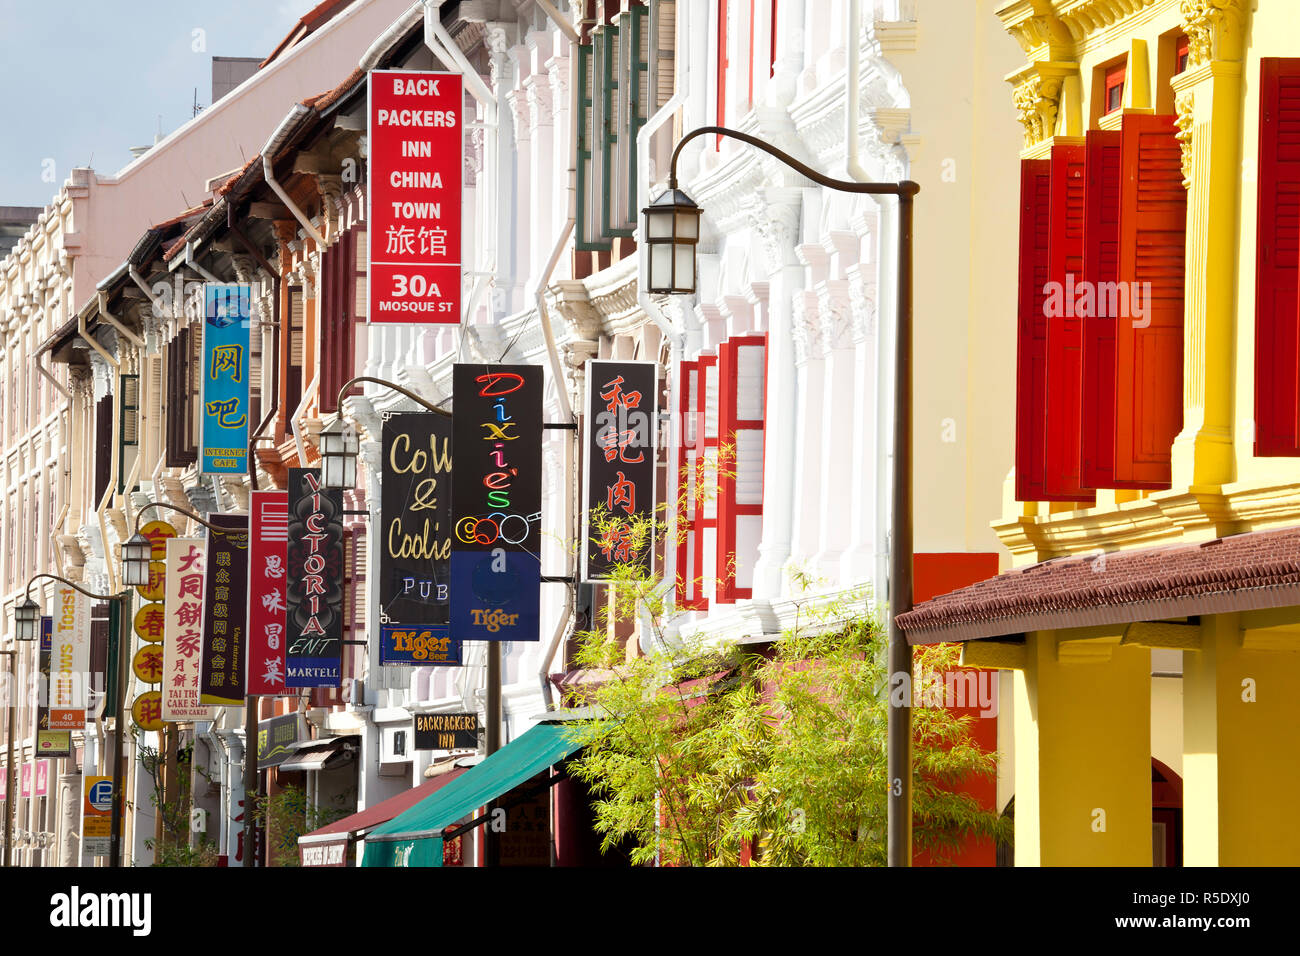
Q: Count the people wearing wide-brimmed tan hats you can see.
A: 0